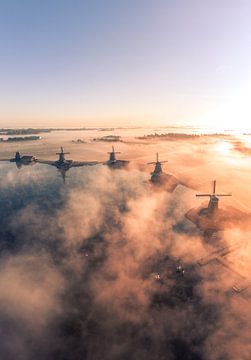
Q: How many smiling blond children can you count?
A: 0